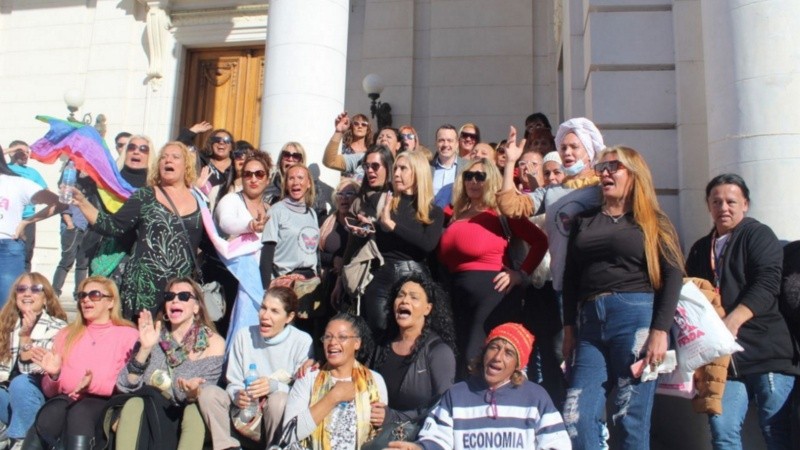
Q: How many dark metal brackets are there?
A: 2